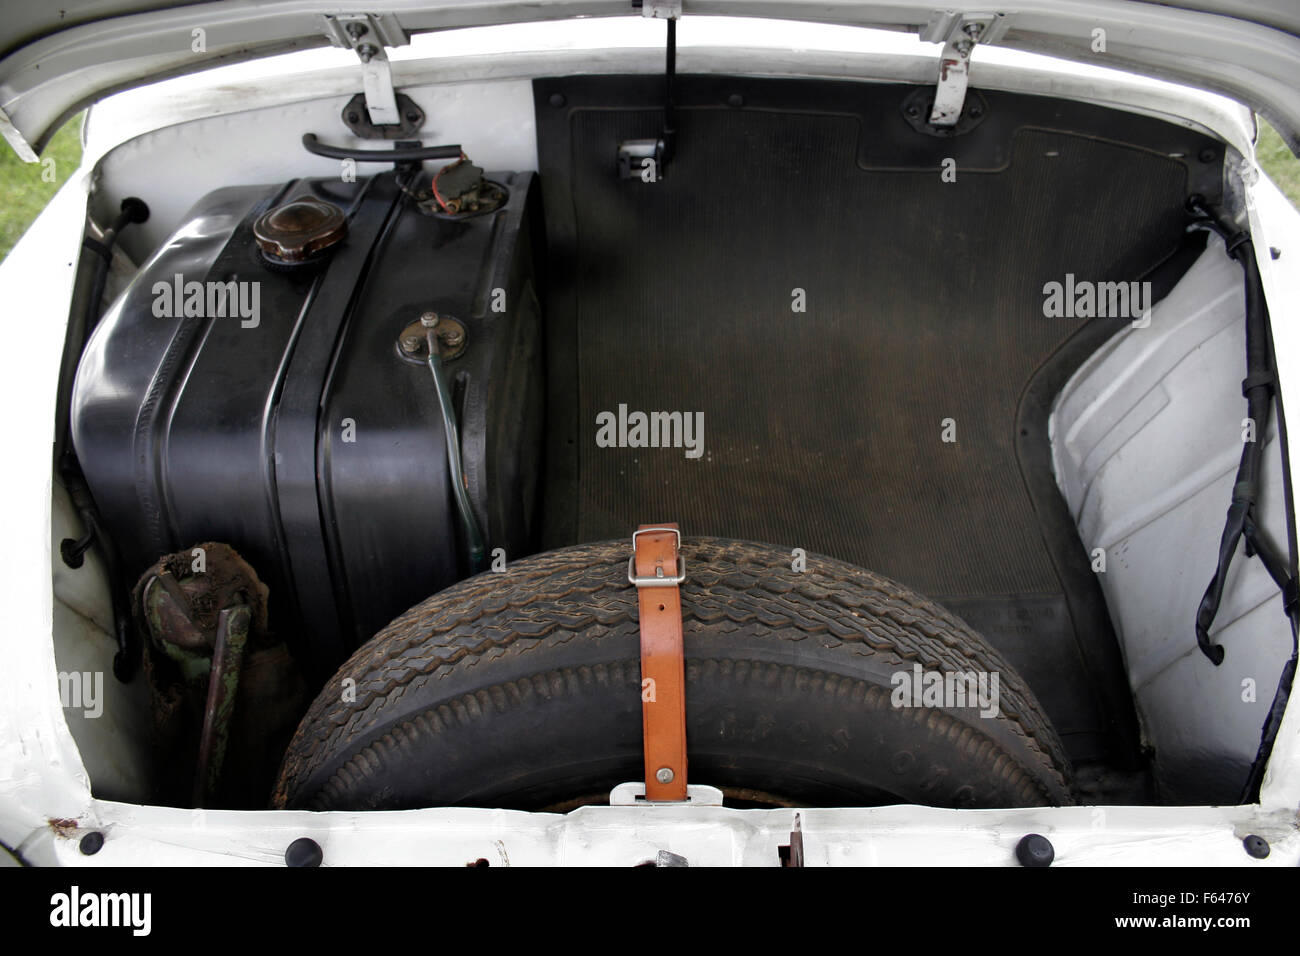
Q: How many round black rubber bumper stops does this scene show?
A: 4